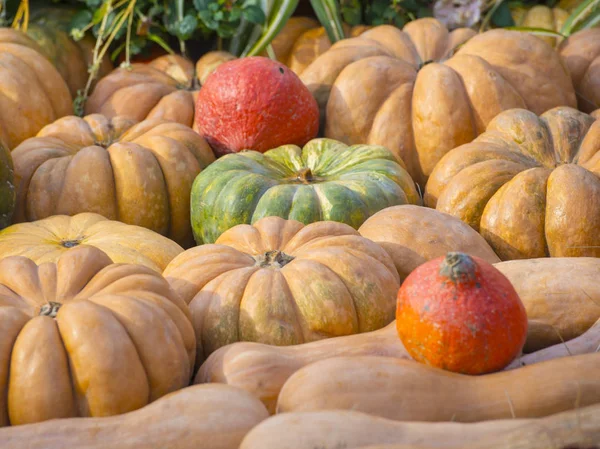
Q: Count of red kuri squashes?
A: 2